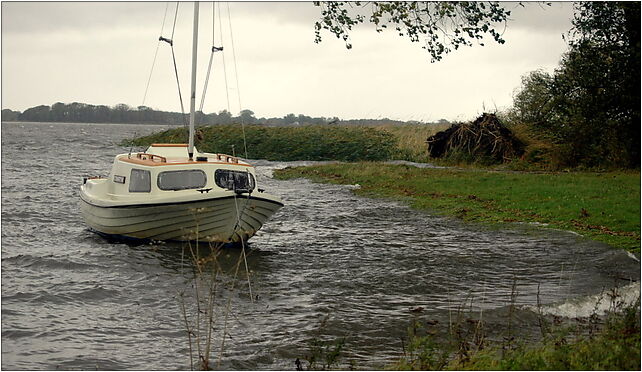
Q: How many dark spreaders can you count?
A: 2